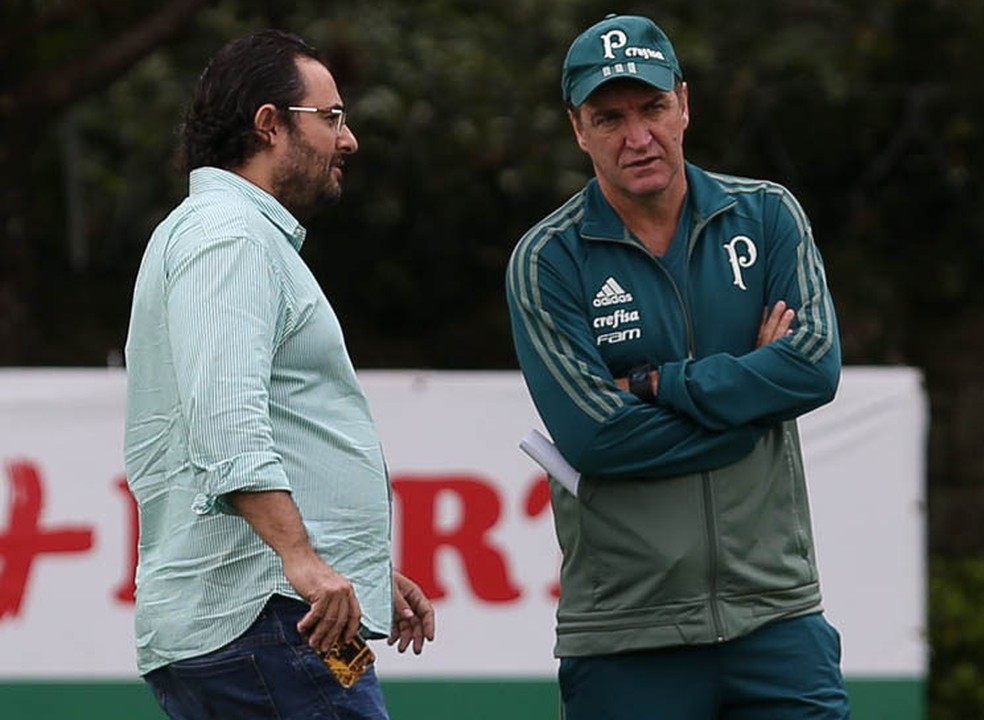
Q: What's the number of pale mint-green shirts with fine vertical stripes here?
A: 1